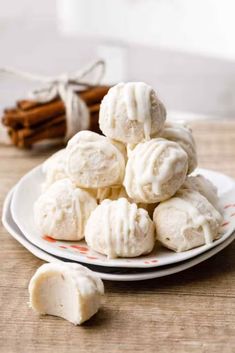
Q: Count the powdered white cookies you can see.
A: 10